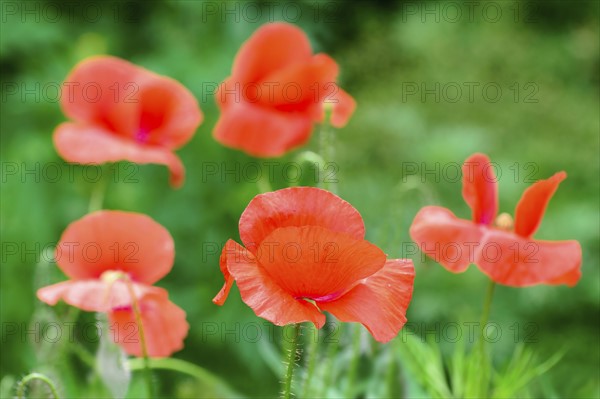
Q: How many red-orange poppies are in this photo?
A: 5